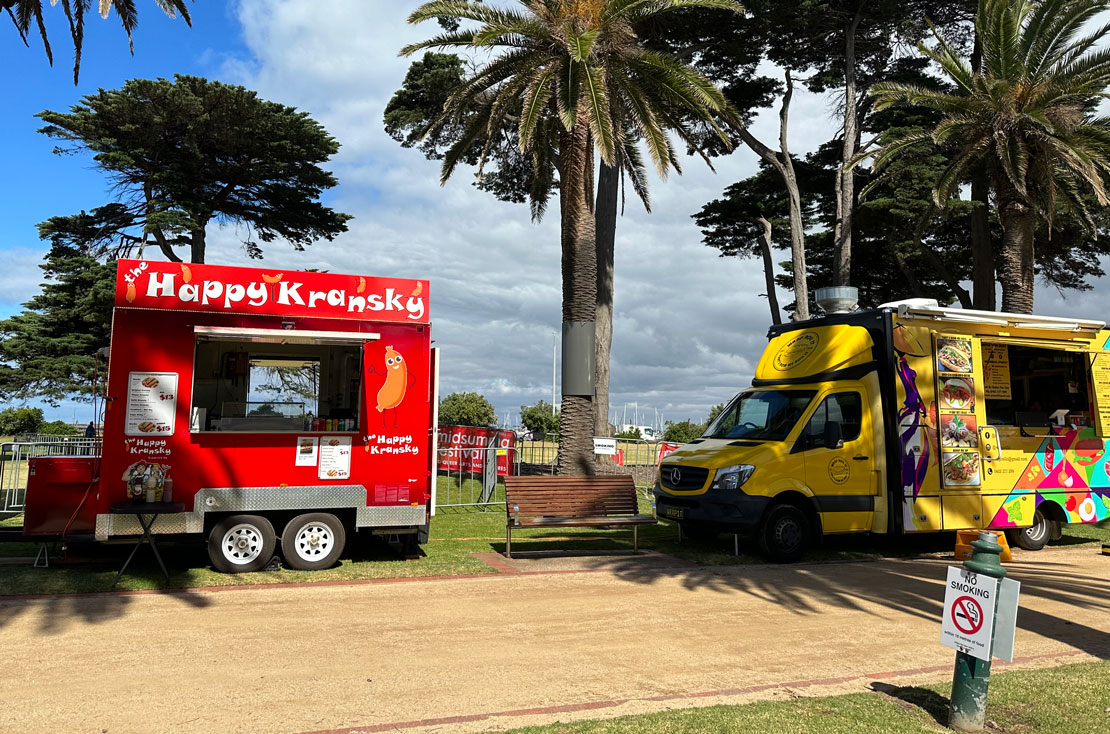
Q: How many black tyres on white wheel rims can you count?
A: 2